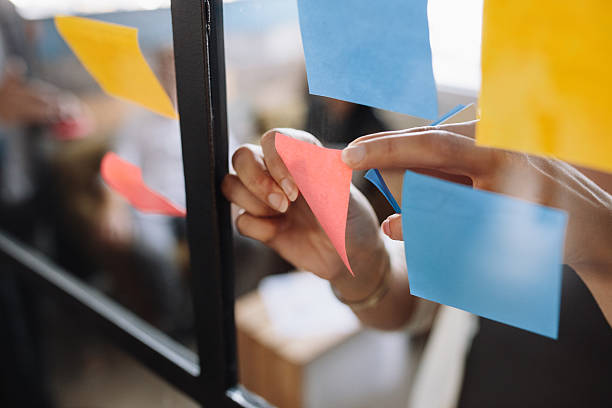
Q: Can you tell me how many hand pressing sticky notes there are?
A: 2